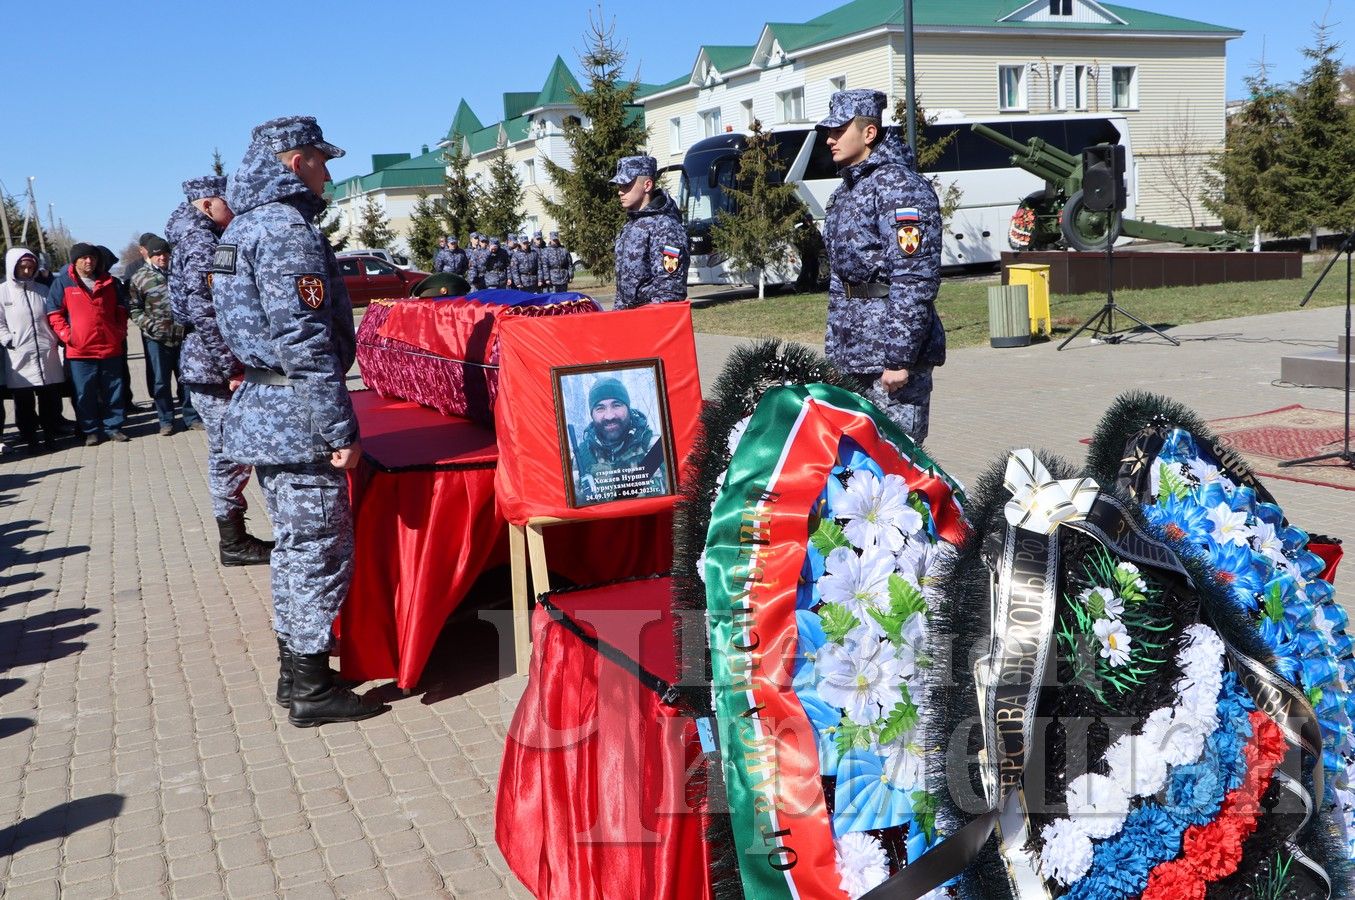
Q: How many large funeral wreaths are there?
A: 3